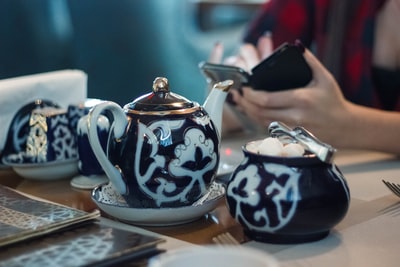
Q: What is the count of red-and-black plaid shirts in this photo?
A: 1